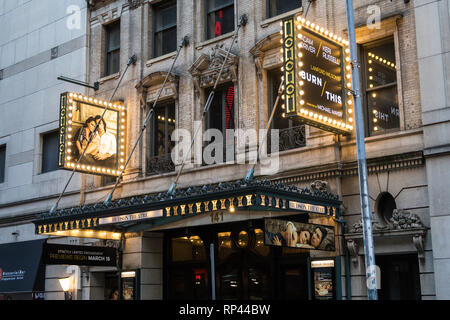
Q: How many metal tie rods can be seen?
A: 4